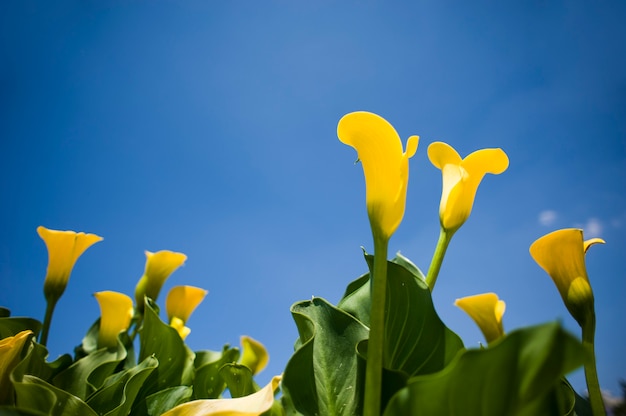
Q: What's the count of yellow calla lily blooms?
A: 11